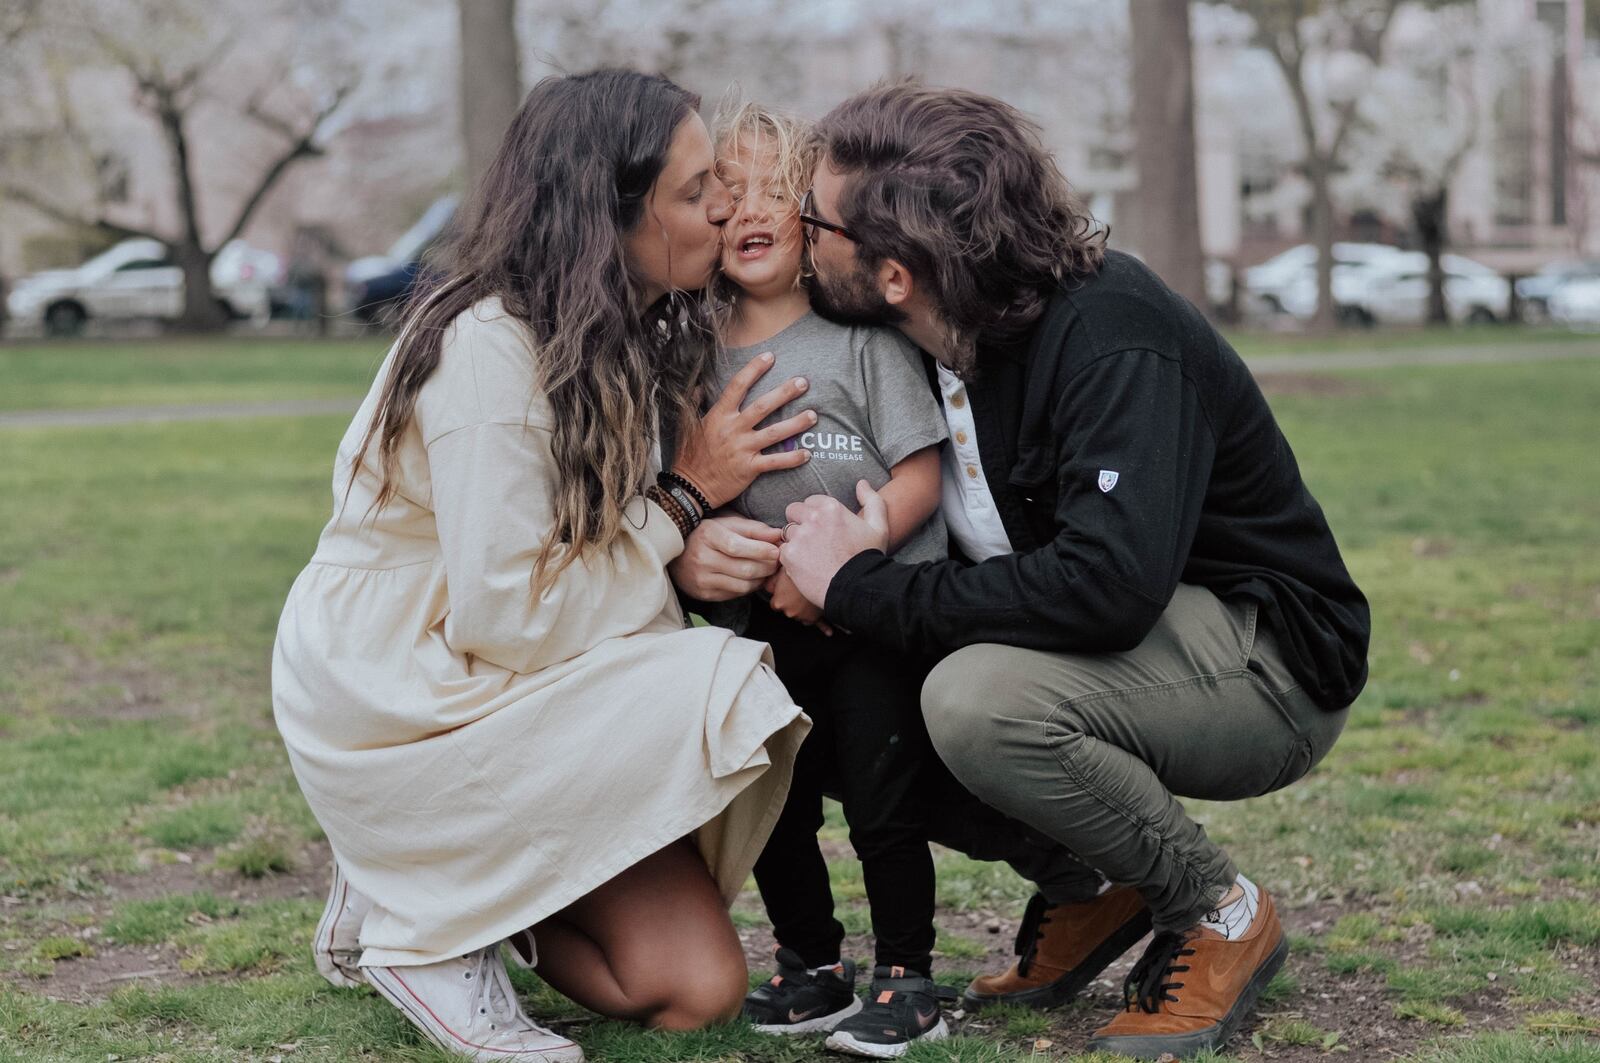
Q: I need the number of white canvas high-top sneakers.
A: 2